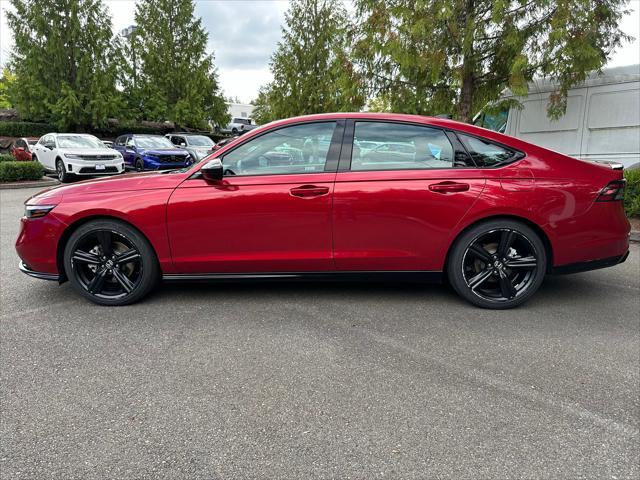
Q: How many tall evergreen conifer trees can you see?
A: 4